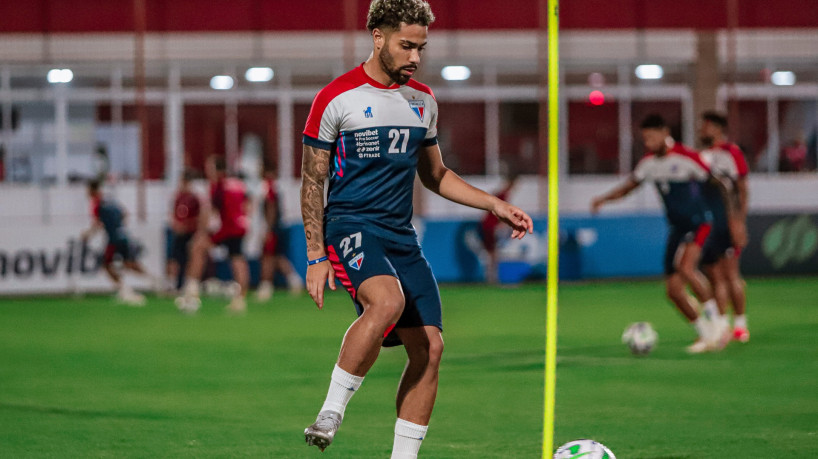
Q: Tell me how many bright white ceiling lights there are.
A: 6